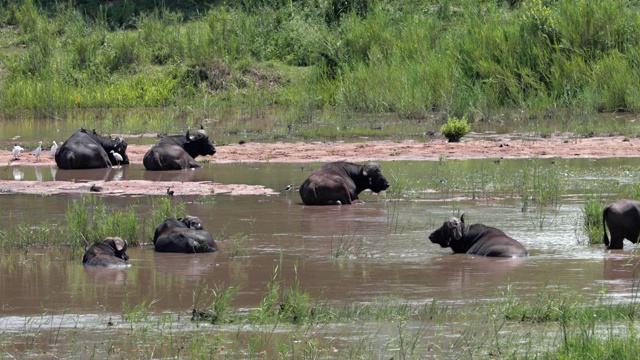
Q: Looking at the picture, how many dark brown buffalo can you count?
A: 7